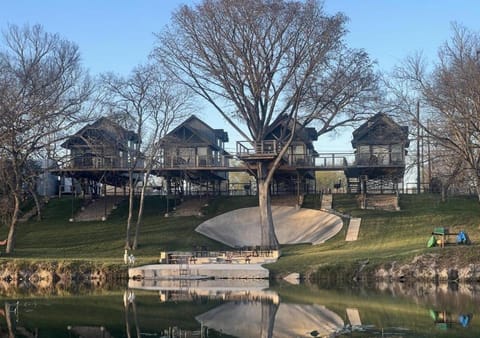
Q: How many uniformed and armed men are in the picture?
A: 0